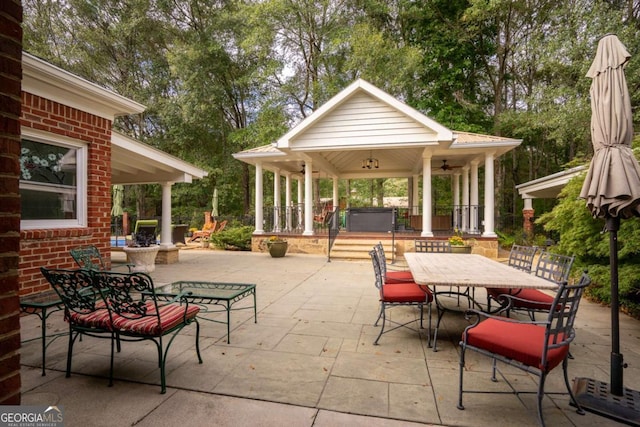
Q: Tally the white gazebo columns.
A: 12